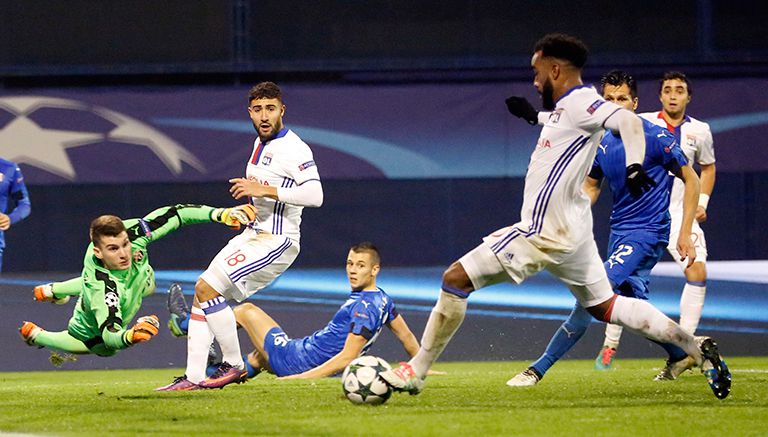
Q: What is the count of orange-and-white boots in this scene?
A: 2